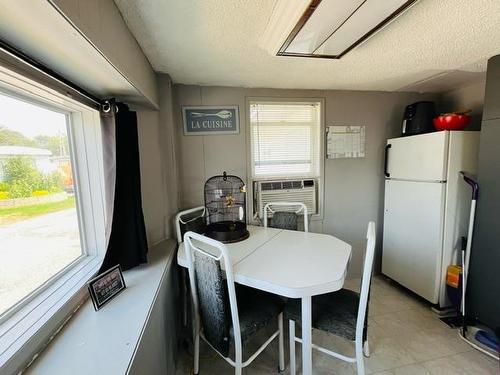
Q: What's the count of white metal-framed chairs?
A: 4